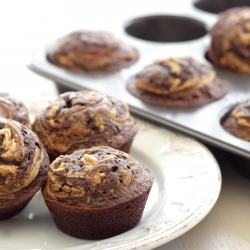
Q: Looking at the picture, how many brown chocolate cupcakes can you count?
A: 8